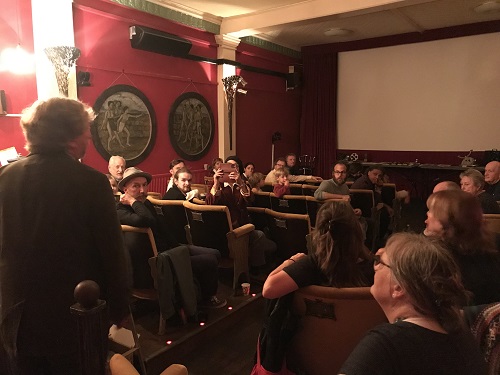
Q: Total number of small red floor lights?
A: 4